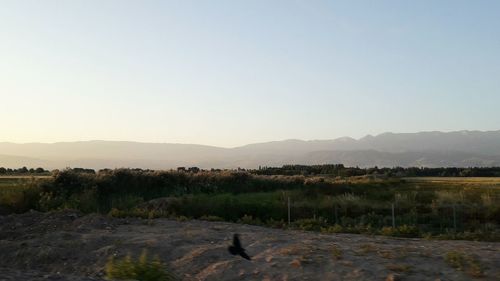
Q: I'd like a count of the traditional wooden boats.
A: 0